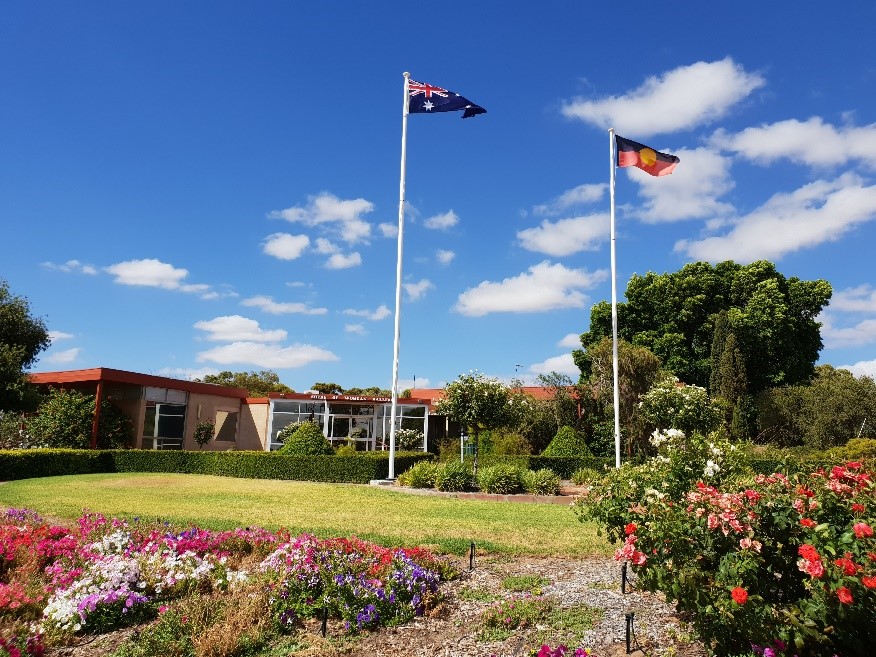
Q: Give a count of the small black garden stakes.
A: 4